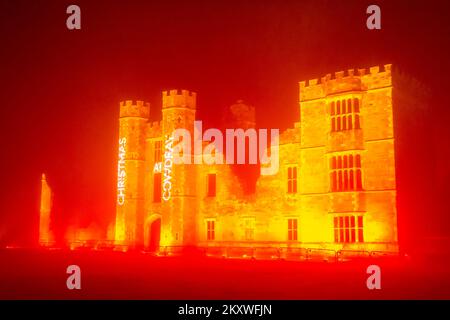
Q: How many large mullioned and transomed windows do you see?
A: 3